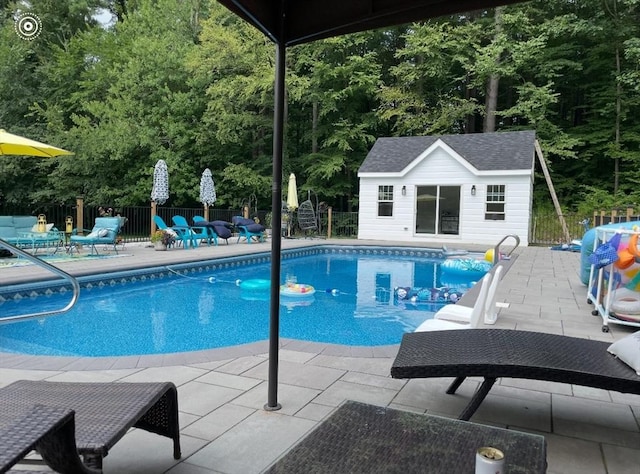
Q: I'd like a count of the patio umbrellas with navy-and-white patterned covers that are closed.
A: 2